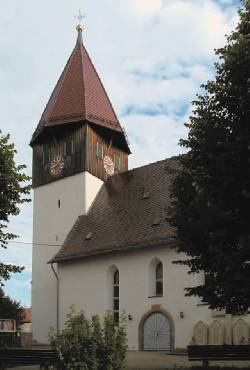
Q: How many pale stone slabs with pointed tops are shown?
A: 3